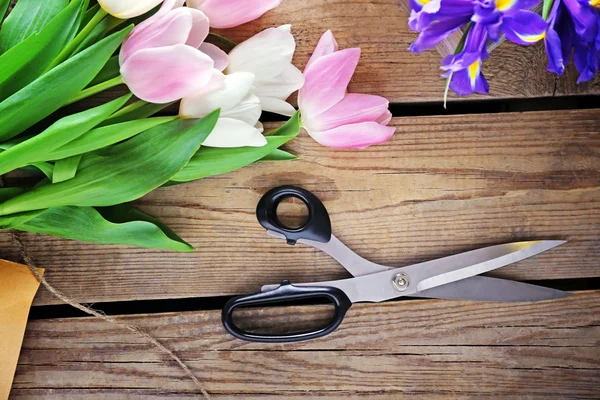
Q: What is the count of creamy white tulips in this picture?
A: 3